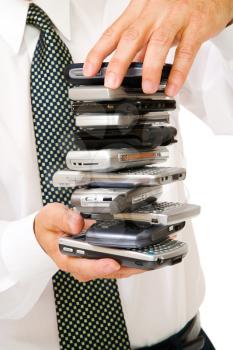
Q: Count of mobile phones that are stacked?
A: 11